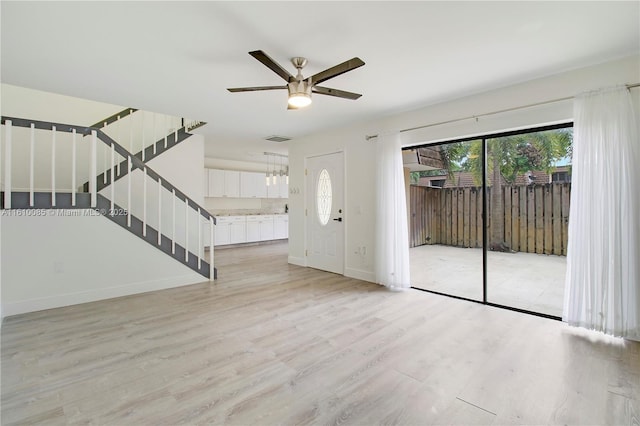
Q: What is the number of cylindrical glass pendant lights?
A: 4